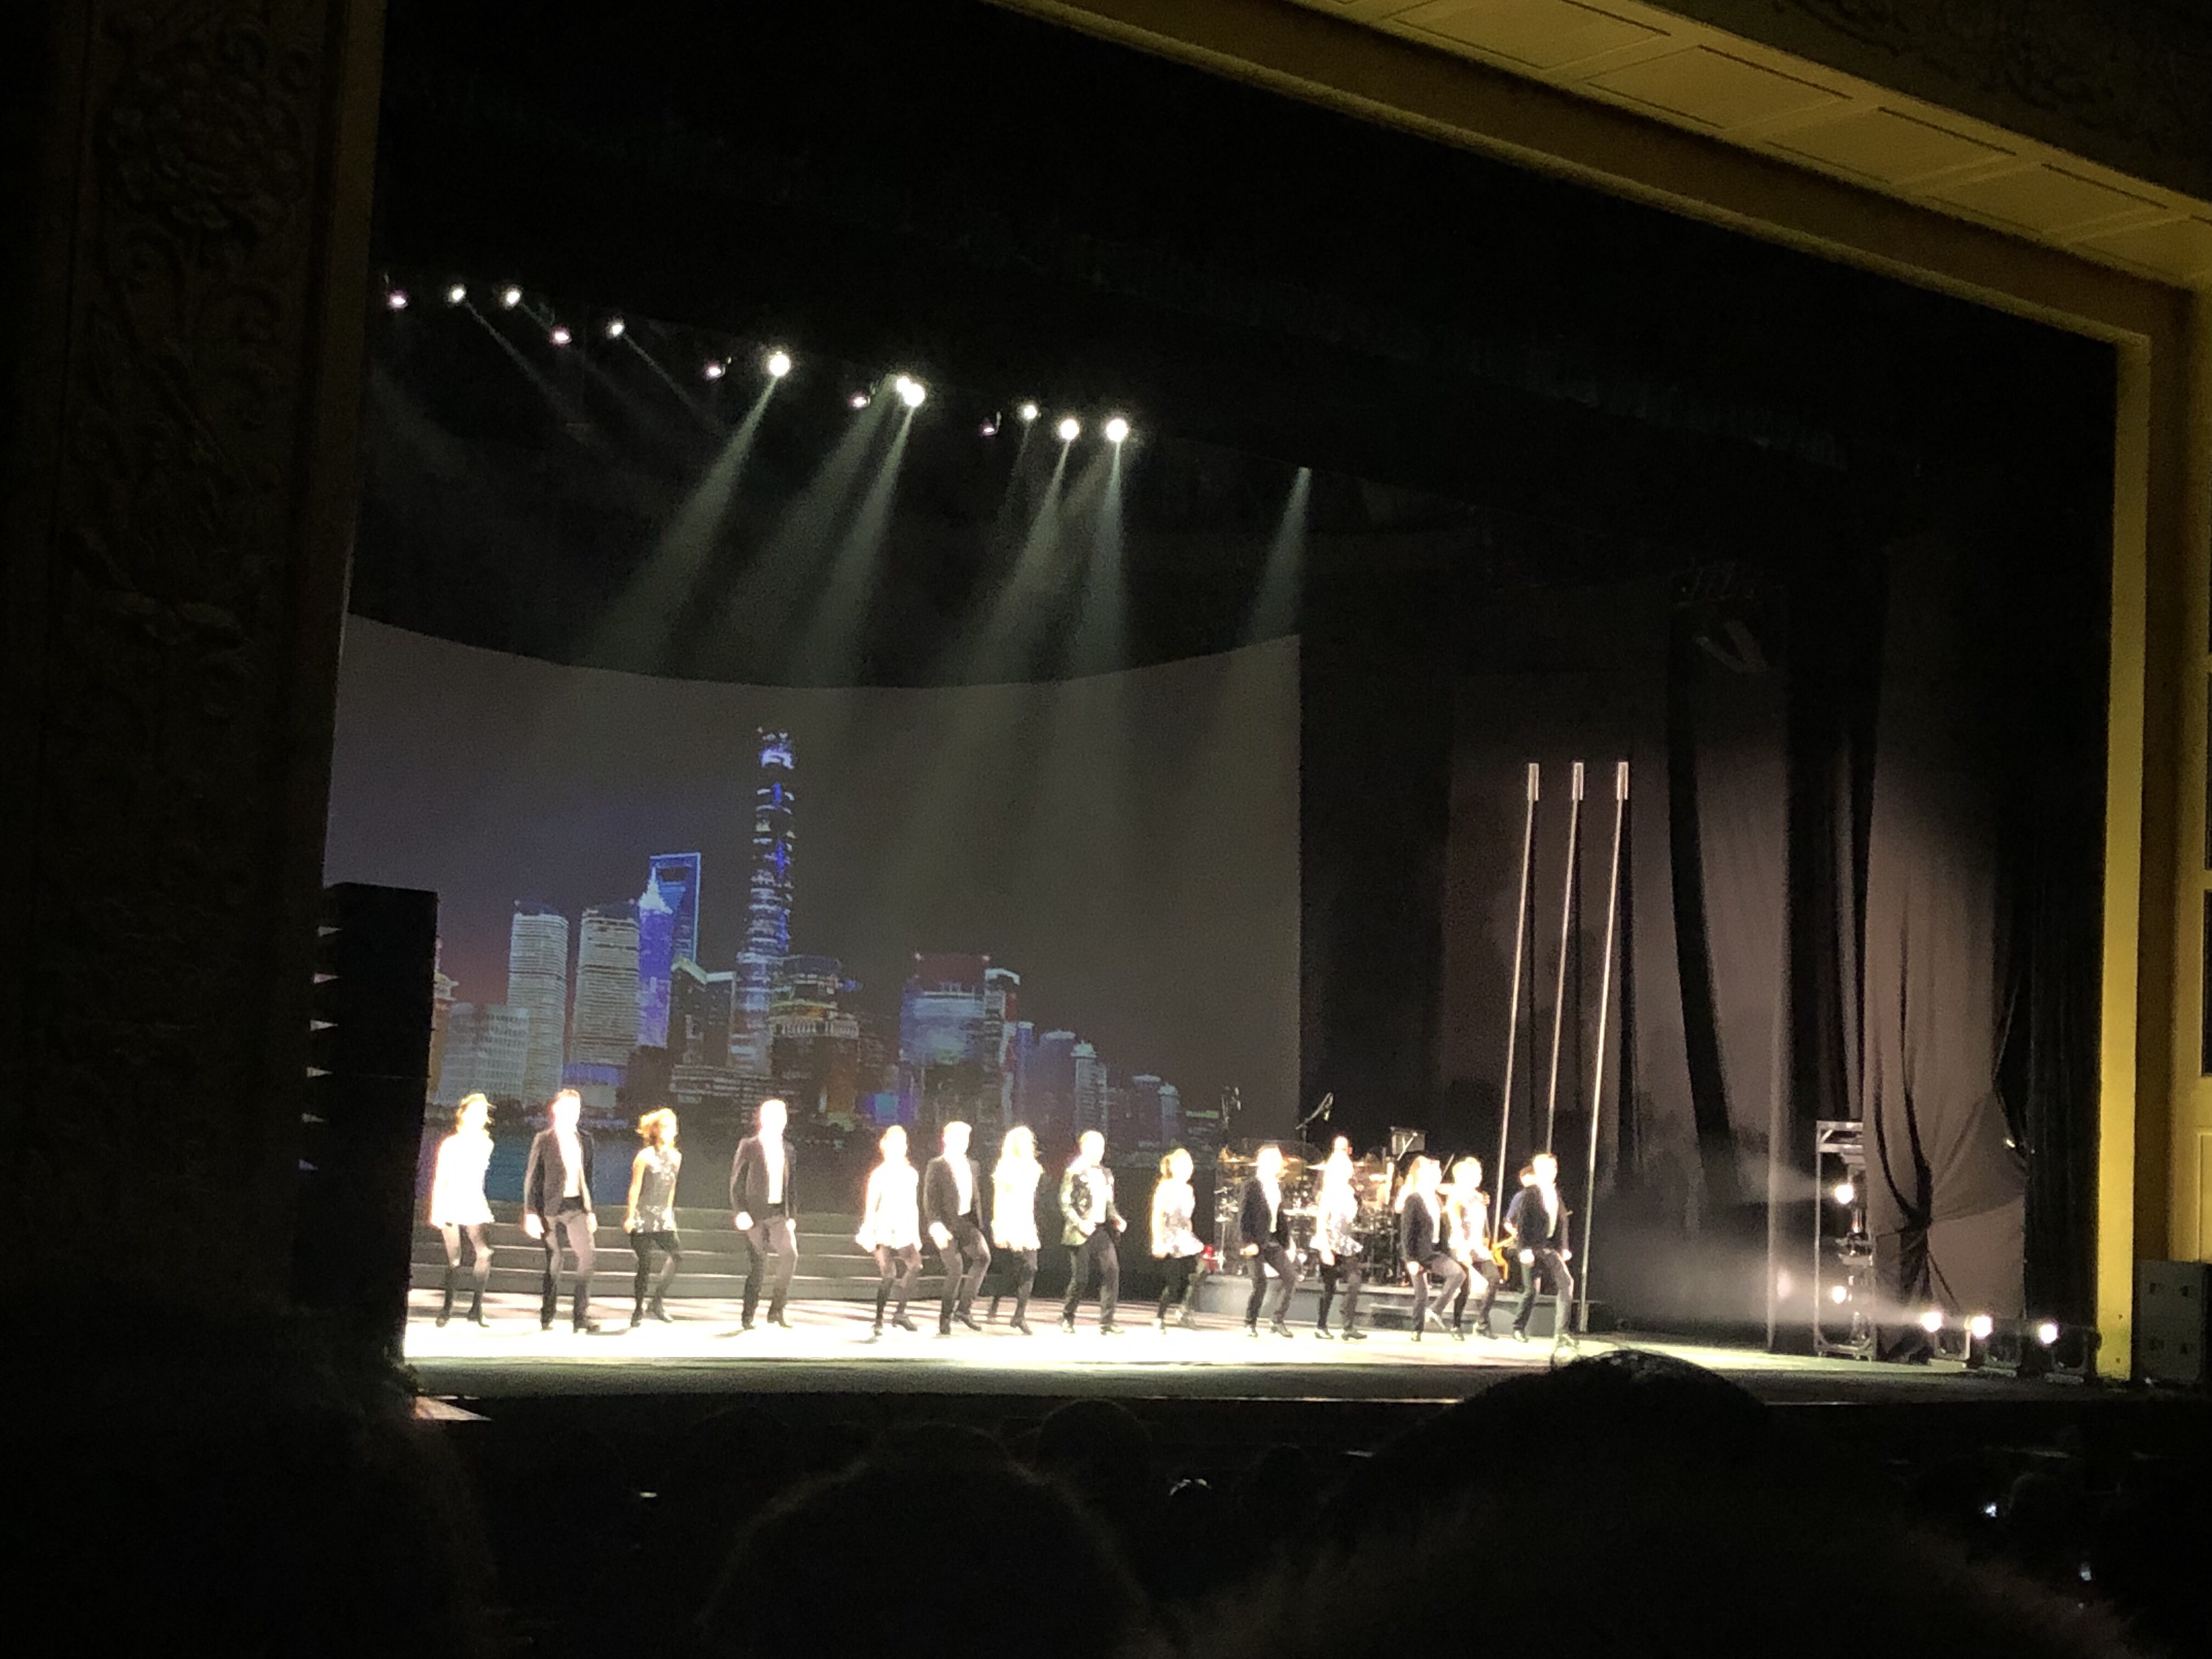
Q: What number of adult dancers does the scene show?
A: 14